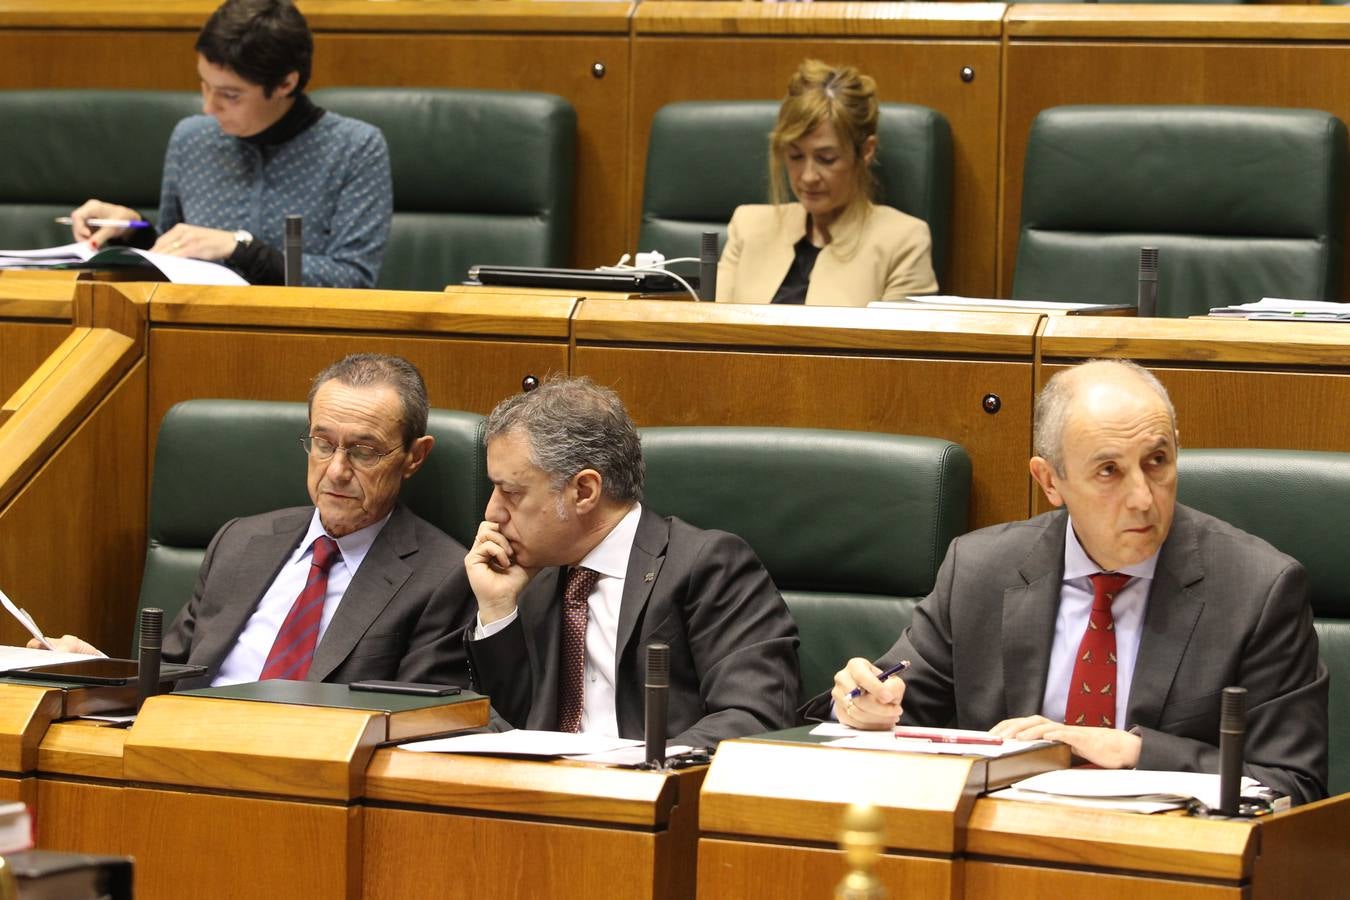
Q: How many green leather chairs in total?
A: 7